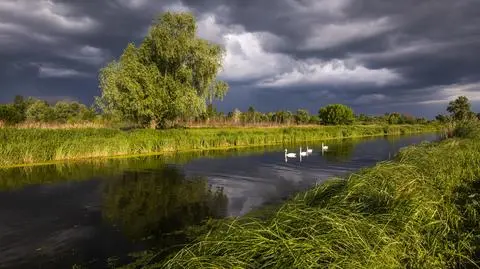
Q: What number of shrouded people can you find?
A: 0